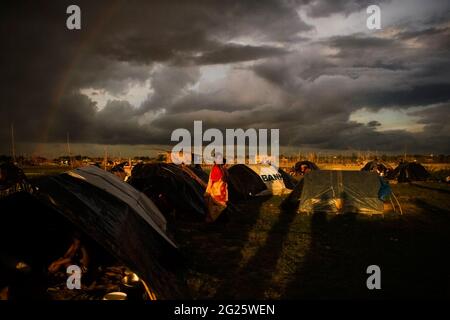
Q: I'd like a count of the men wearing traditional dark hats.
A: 0